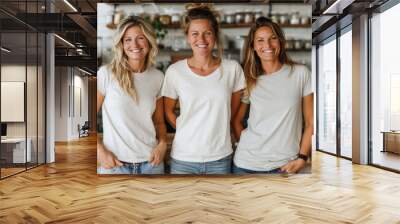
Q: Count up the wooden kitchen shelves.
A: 2